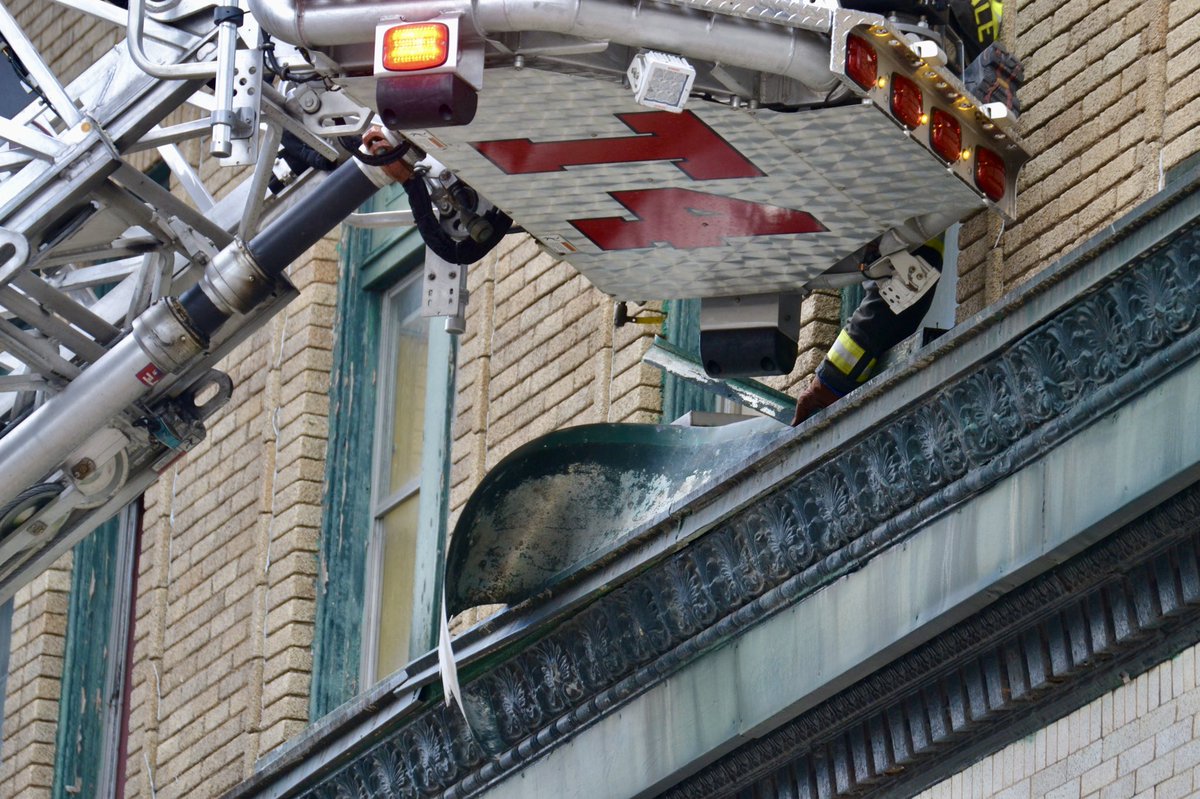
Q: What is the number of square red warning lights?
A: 4